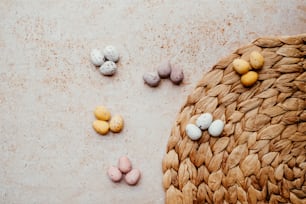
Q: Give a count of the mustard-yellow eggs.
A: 6